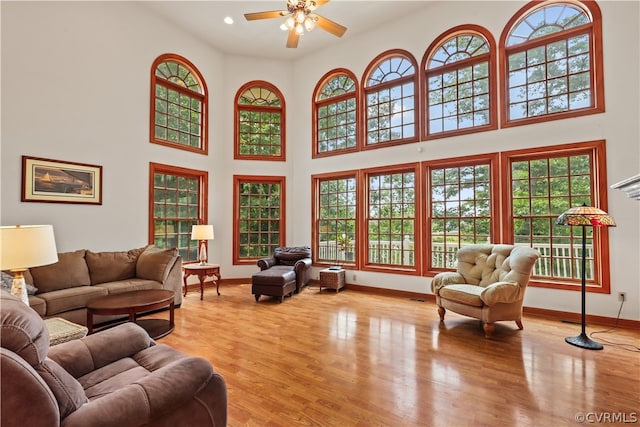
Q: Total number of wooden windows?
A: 12